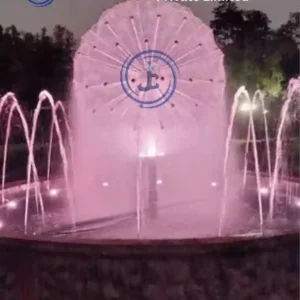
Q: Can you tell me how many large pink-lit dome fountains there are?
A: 1